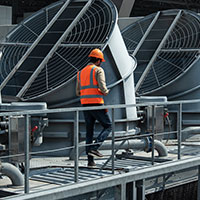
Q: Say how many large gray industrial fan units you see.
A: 2